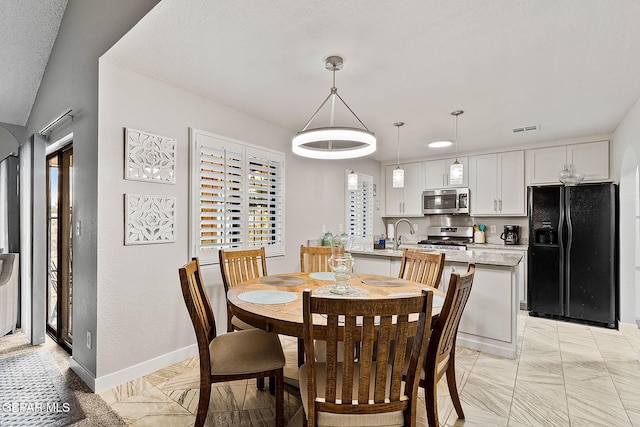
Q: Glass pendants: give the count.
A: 3